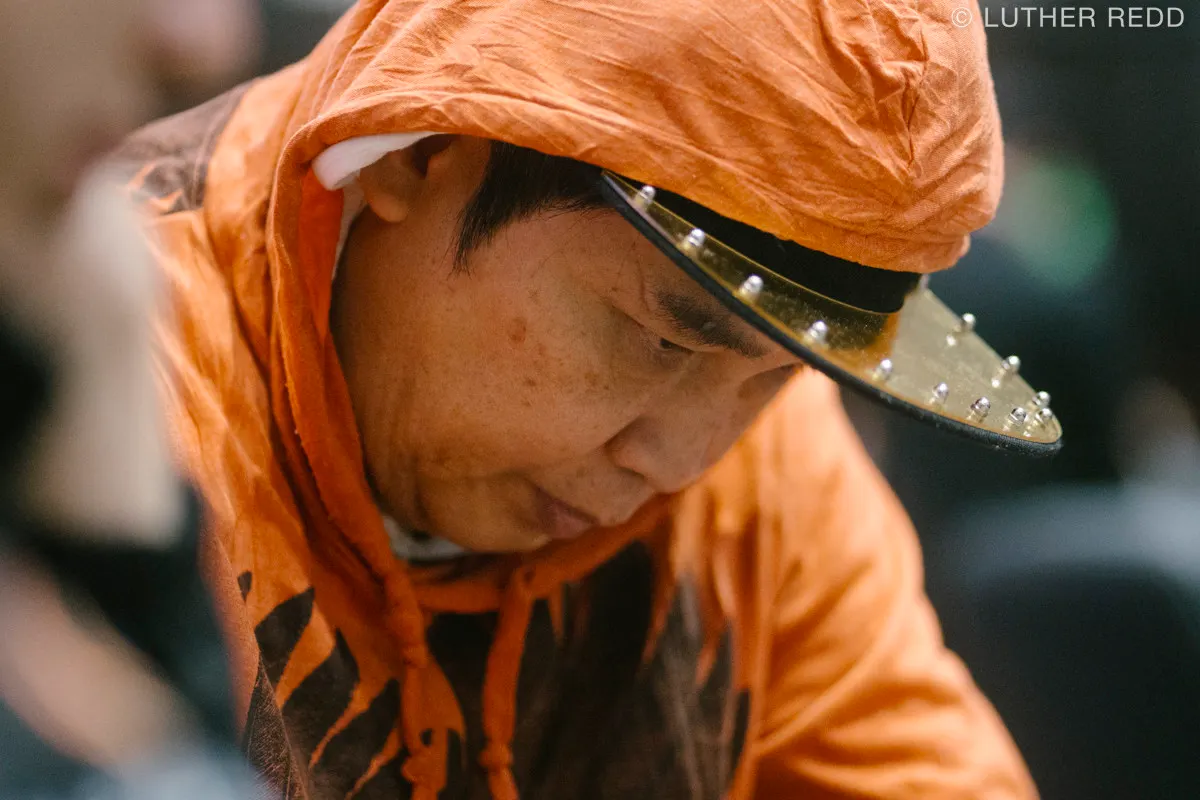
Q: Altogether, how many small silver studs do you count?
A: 12